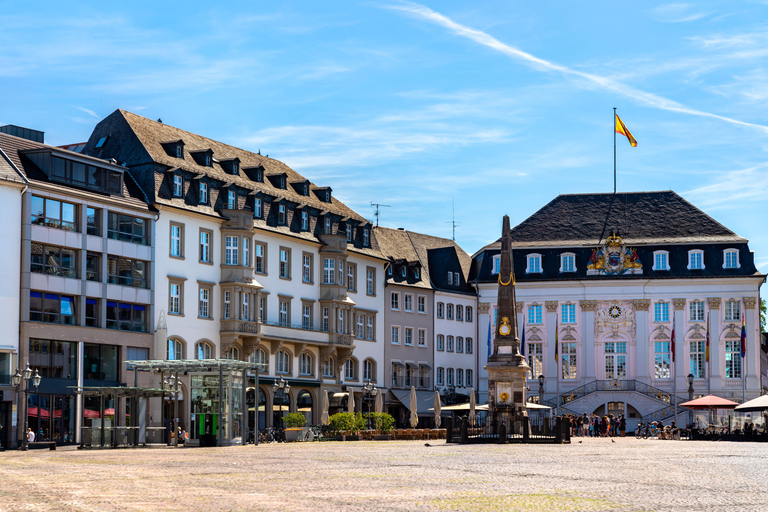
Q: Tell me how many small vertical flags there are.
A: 6